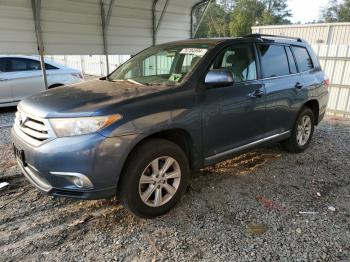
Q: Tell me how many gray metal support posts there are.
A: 4